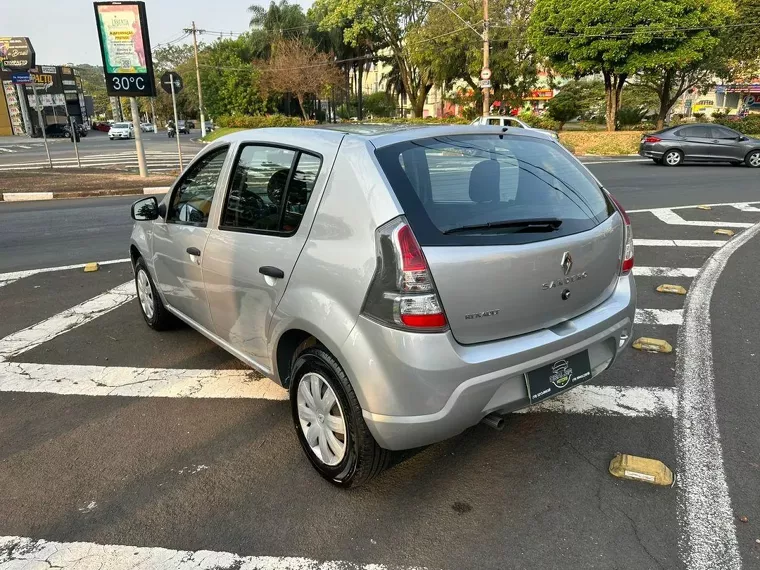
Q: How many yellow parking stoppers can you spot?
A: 6